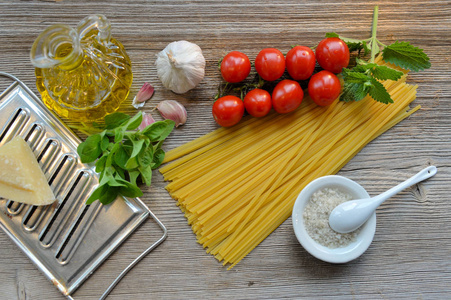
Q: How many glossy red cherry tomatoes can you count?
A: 8